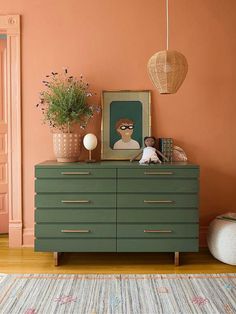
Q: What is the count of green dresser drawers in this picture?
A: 6